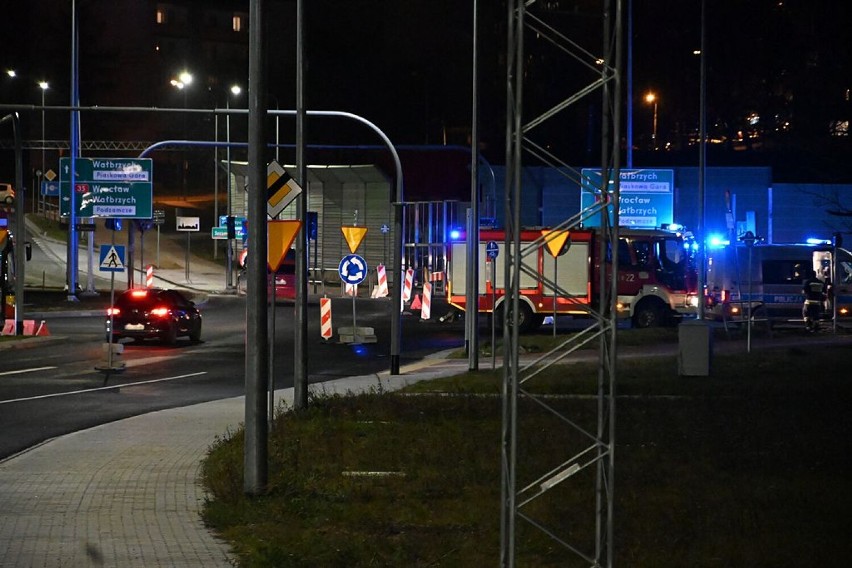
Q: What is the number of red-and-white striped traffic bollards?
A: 6